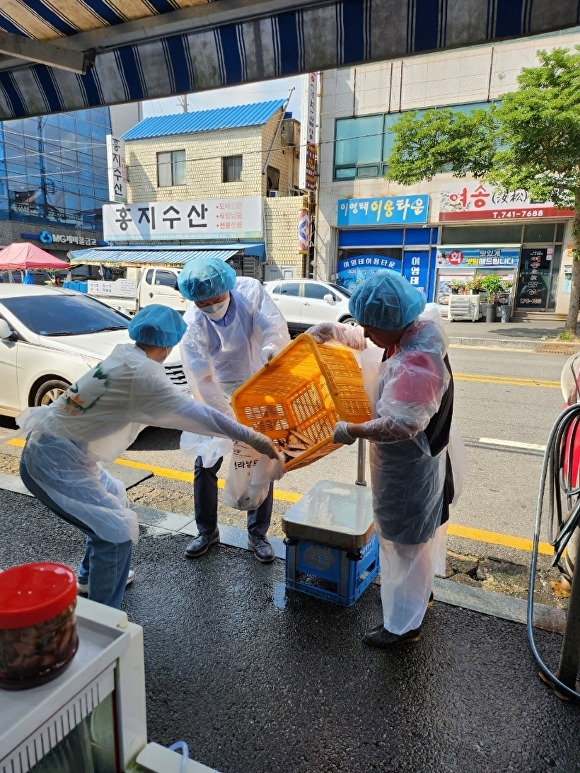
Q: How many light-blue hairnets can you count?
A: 3